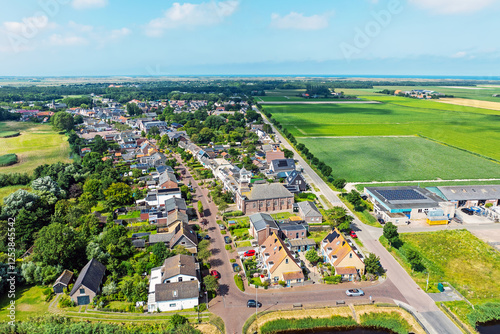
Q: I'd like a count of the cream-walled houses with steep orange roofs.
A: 2